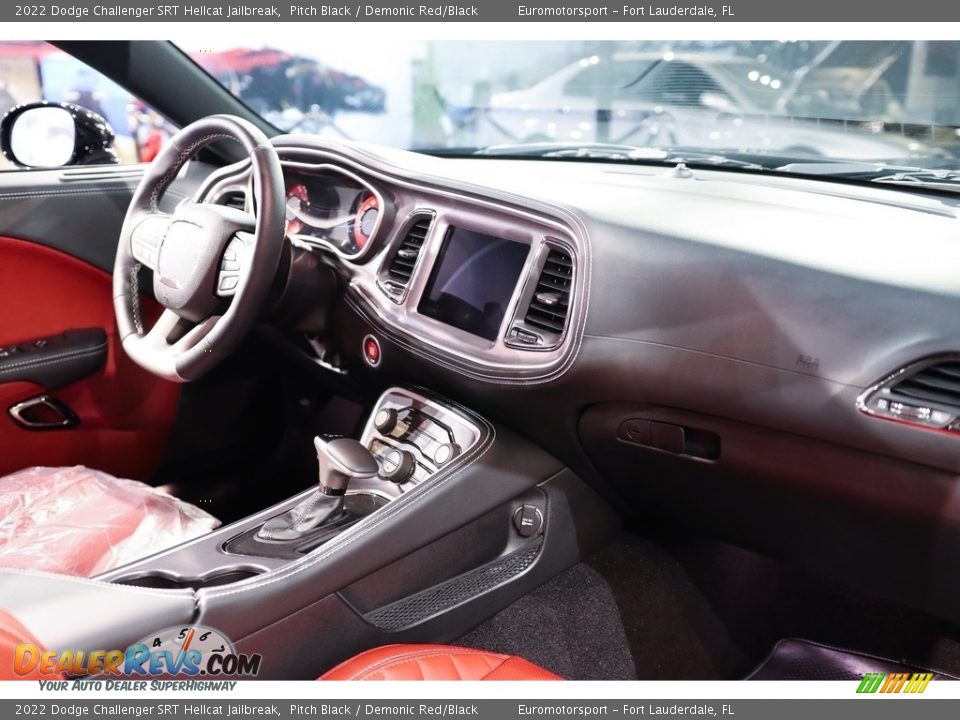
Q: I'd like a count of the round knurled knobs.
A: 3